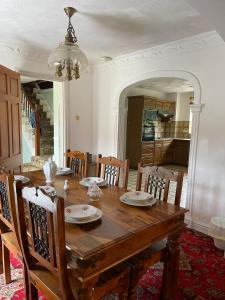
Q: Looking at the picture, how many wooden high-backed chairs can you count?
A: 5